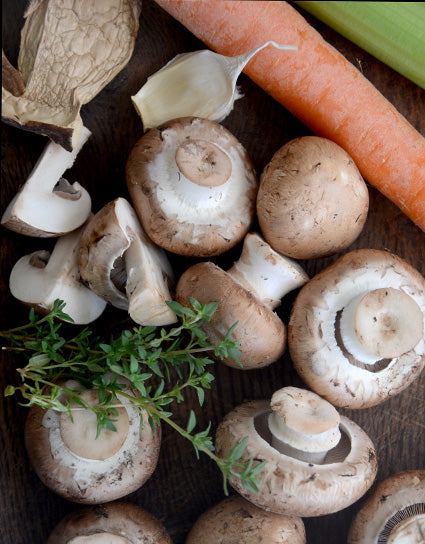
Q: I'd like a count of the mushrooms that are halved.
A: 3